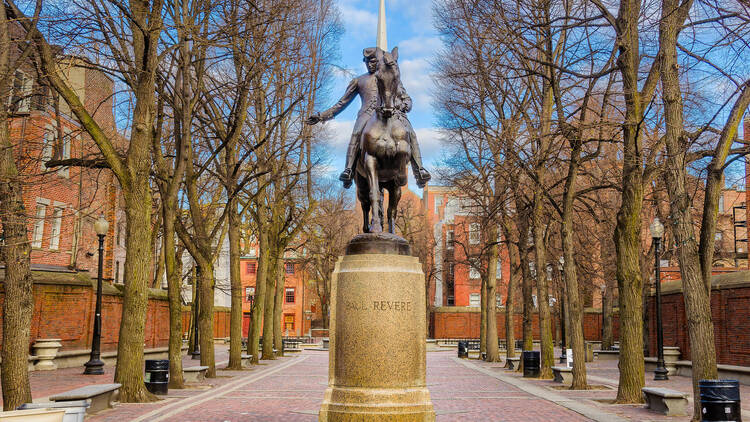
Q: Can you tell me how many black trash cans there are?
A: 4